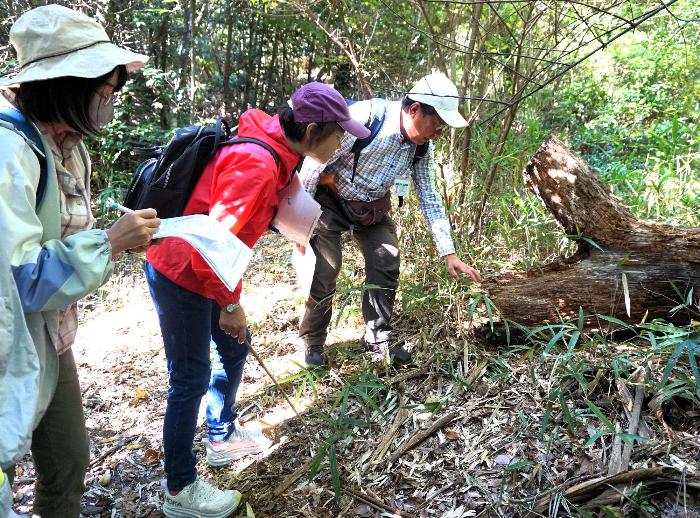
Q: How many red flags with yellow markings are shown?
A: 0